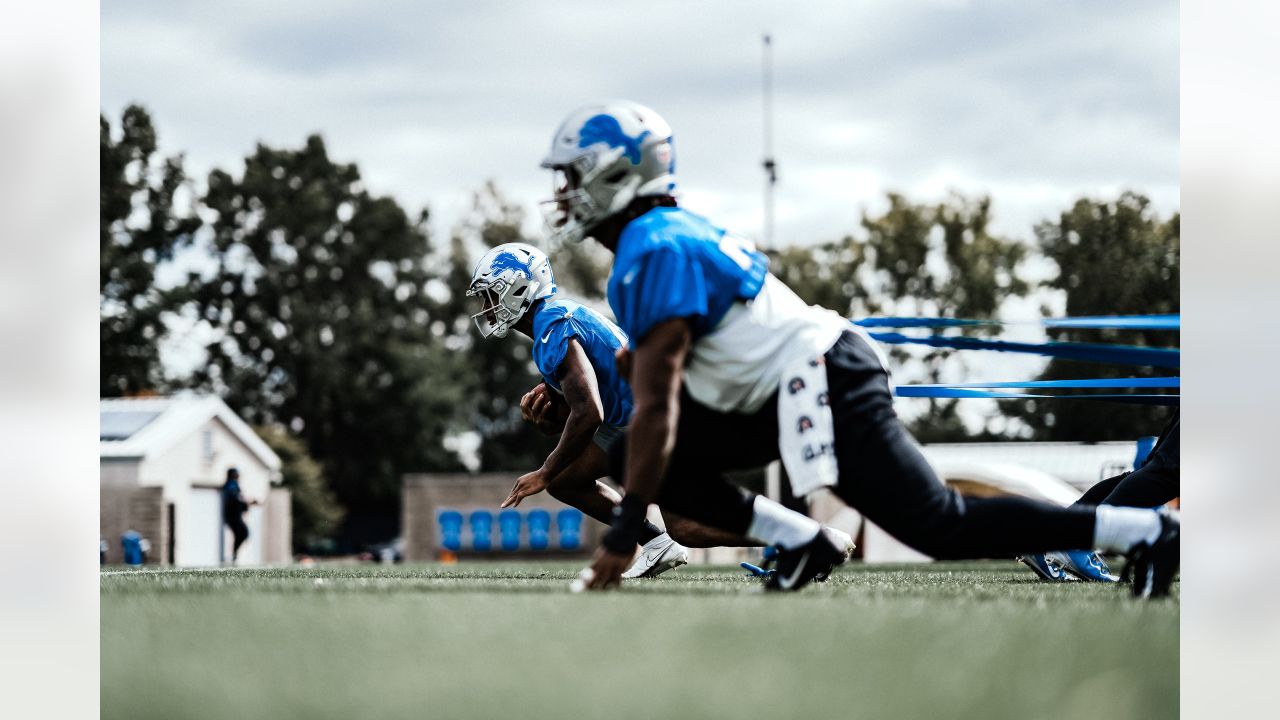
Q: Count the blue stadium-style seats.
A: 5